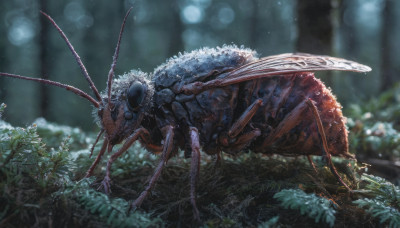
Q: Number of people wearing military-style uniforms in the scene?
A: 0